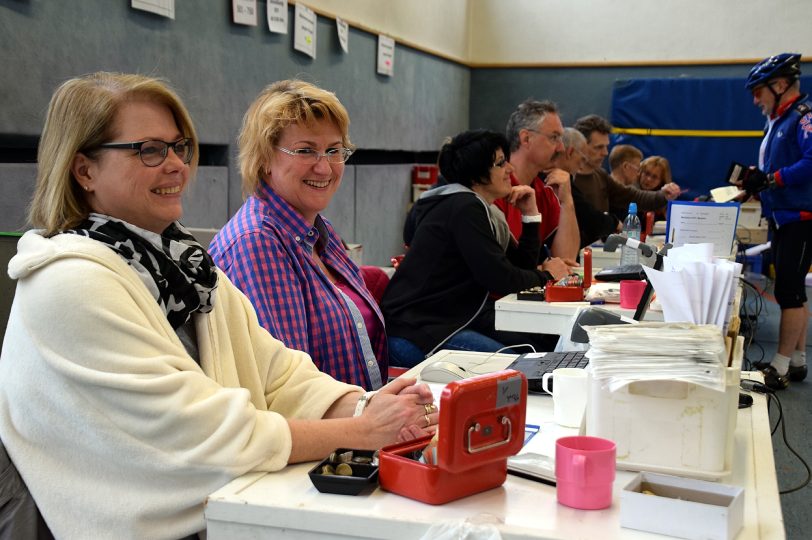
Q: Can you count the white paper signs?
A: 6